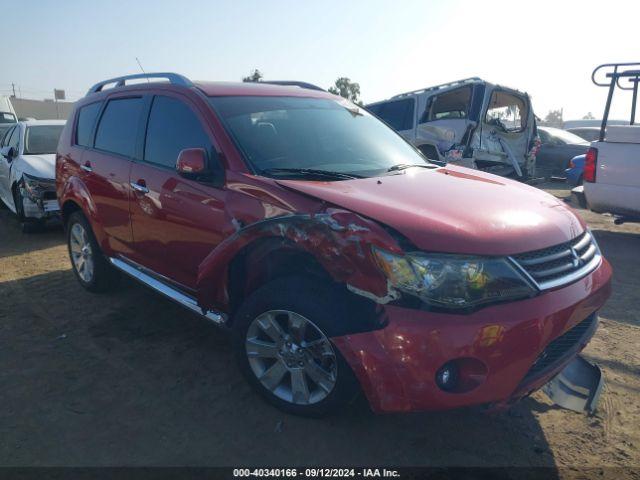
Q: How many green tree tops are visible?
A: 2